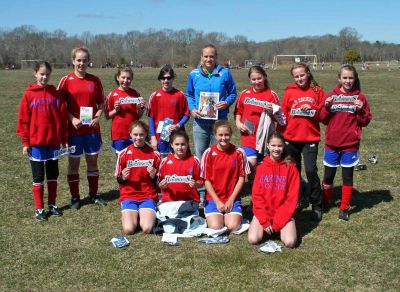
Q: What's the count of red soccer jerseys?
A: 7